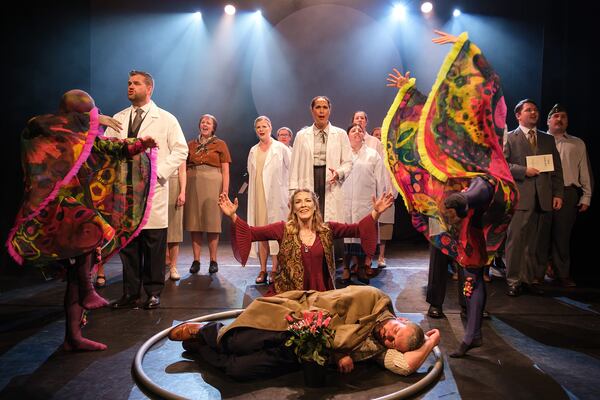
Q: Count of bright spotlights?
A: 6